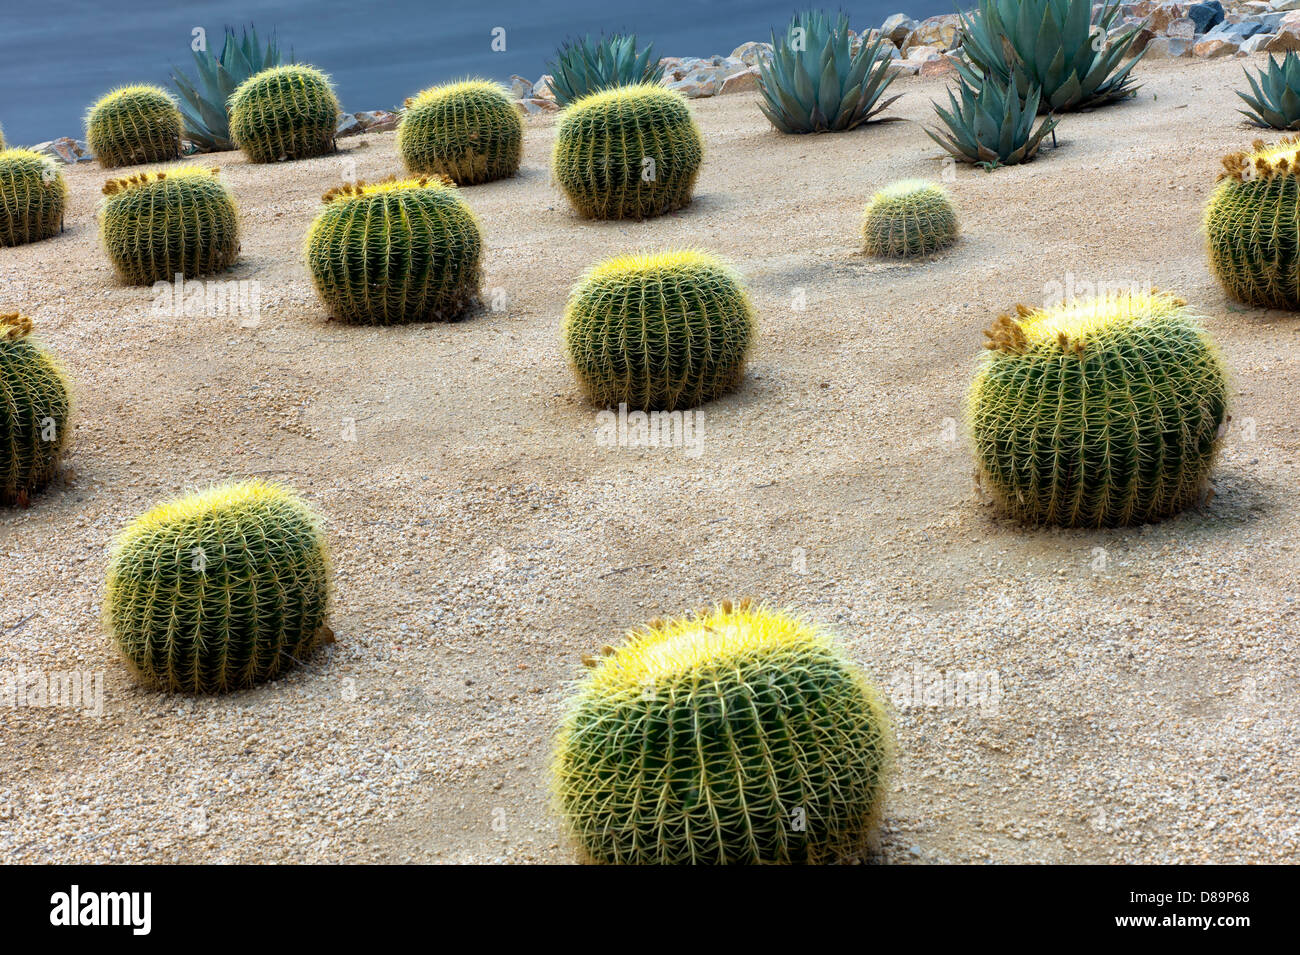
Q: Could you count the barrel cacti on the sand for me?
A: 14